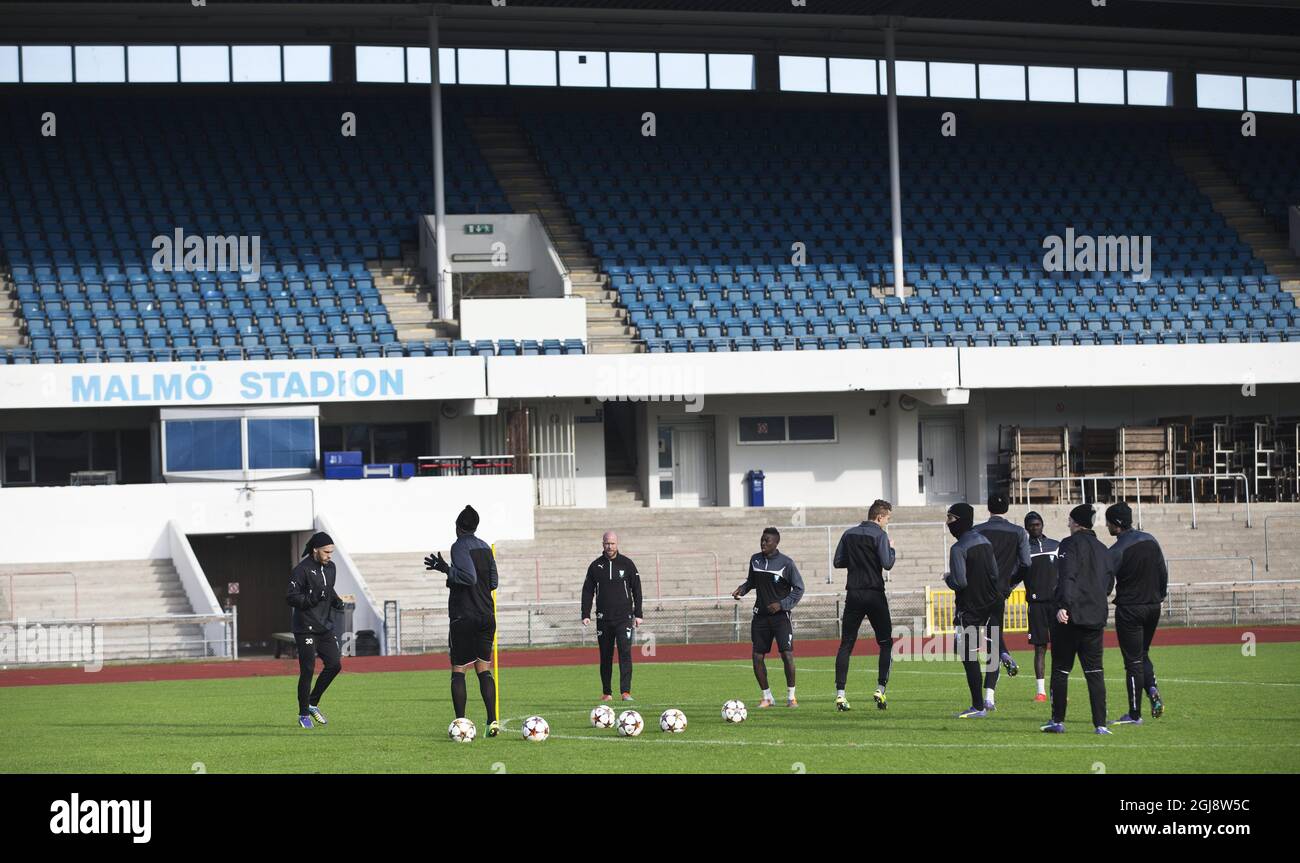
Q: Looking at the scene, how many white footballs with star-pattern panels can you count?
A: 6